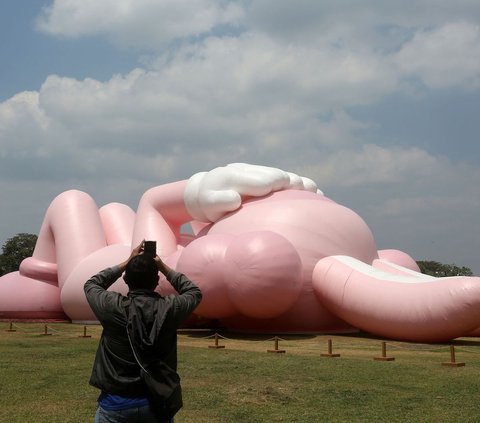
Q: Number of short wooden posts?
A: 8